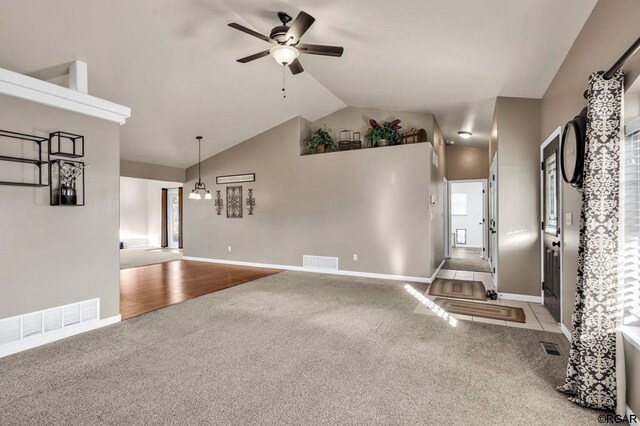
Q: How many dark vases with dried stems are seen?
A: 1